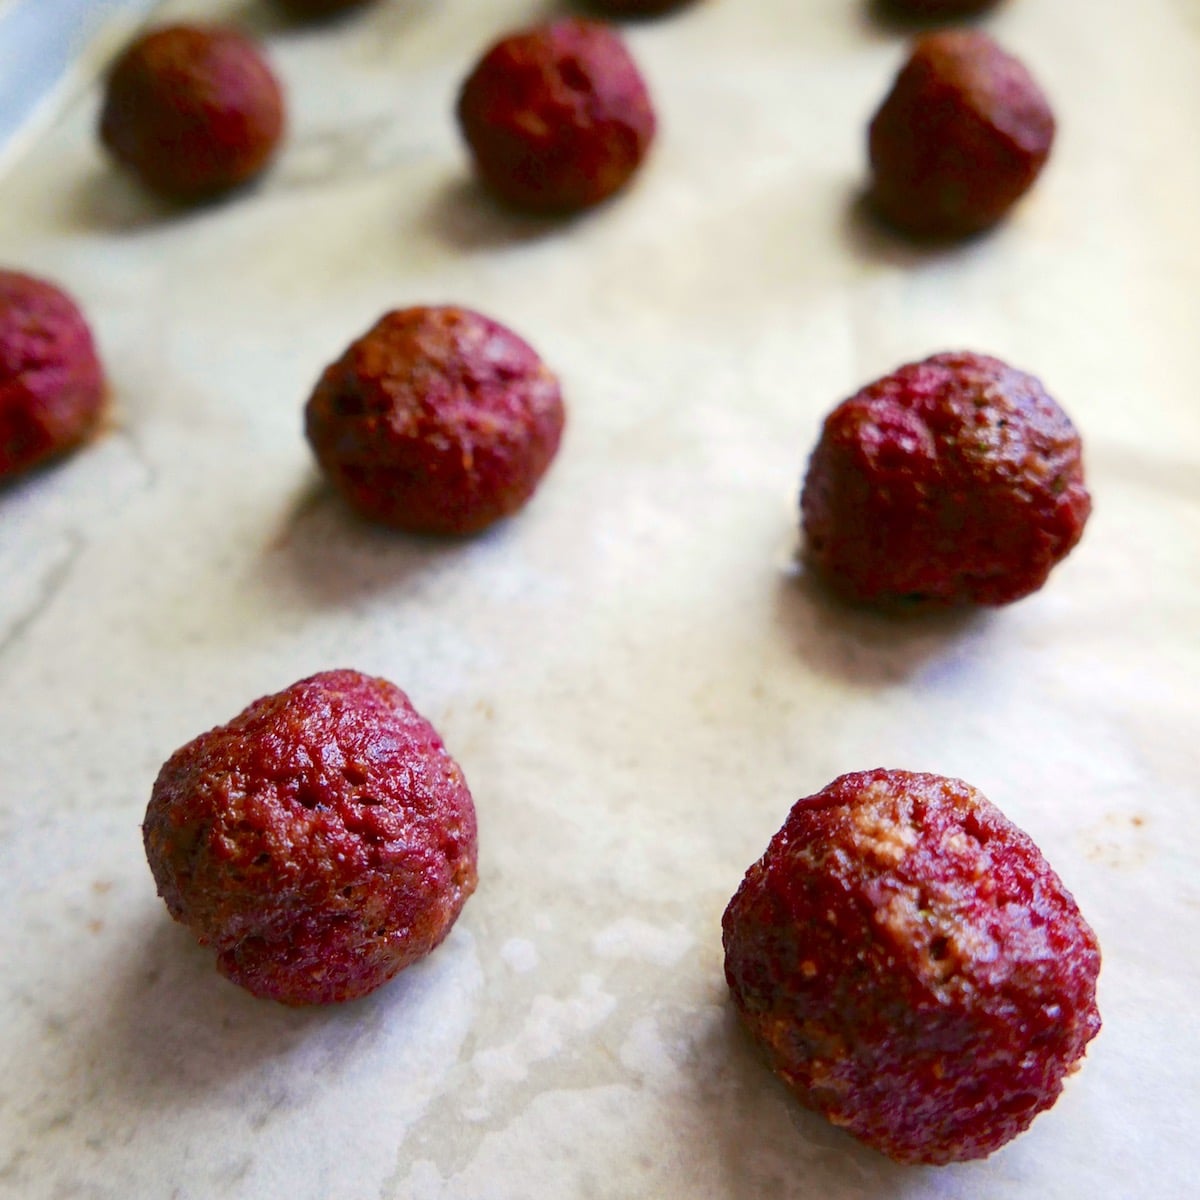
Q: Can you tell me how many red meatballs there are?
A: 11